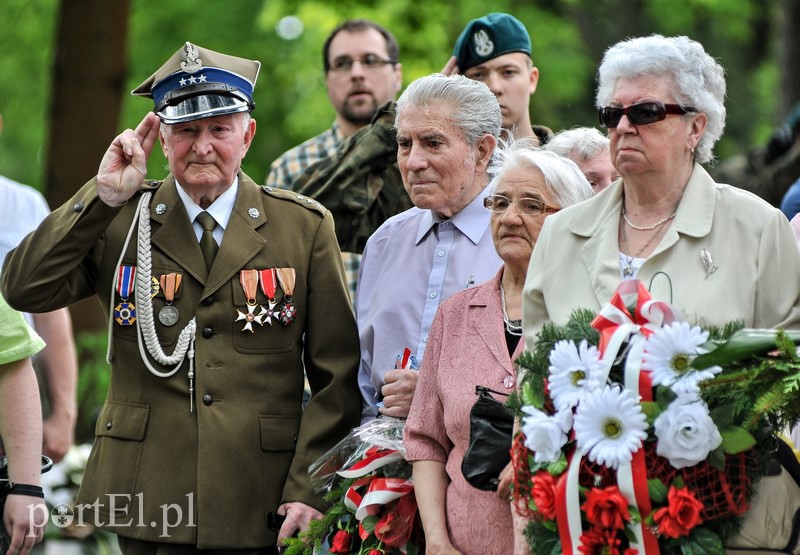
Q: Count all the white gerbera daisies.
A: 3